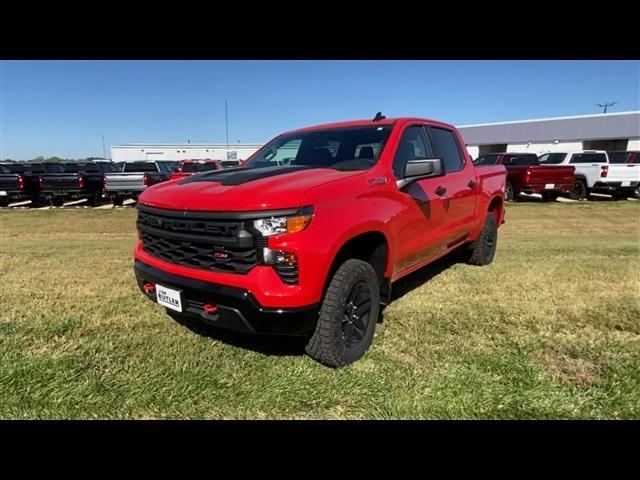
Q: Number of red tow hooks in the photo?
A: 2